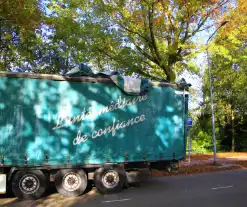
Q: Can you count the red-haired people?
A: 0